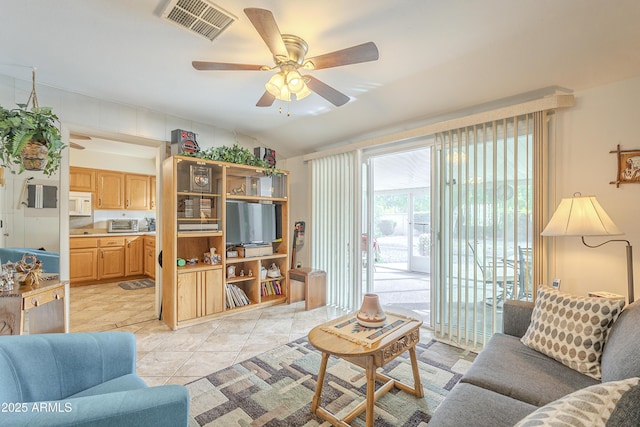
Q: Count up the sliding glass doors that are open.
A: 1